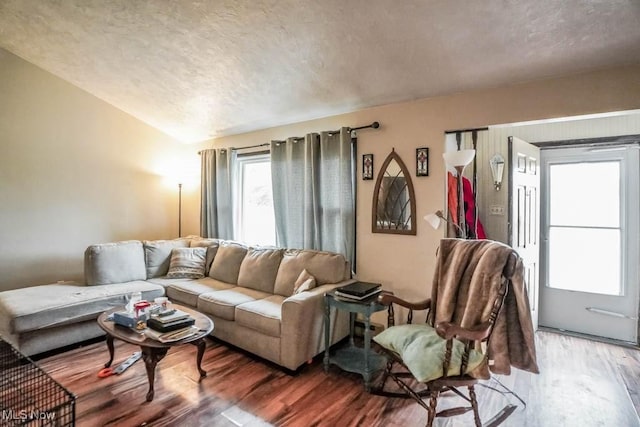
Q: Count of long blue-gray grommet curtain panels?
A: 2